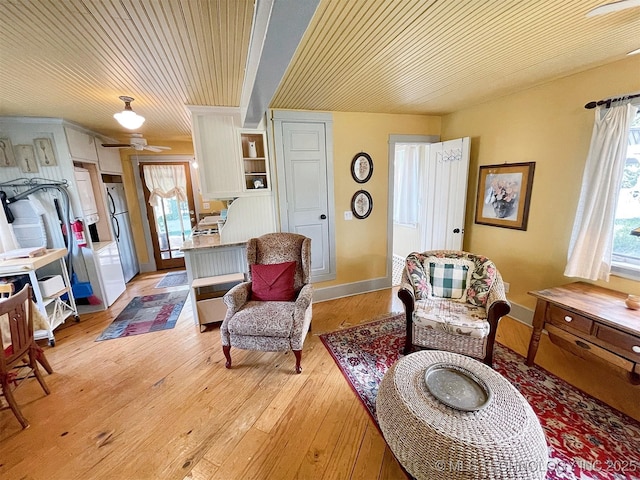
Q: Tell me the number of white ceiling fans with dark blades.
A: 1